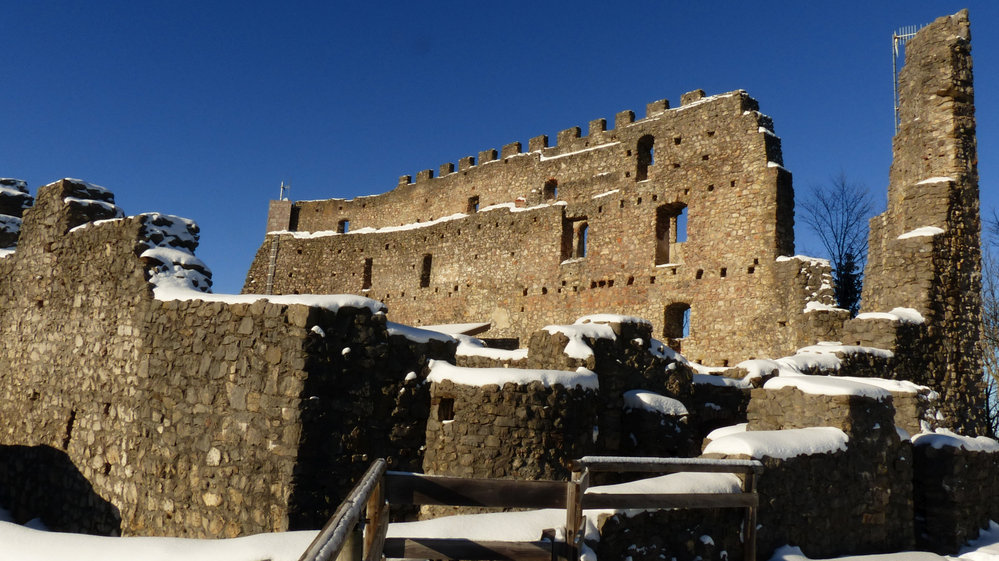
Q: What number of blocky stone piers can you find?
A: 12